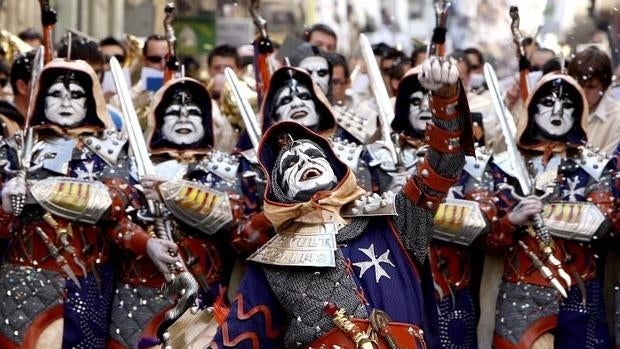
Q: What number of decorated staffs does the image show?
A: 5